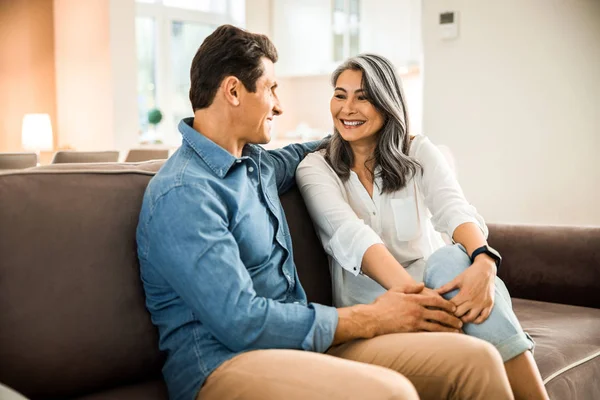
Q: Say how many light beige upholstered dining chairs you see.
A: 3